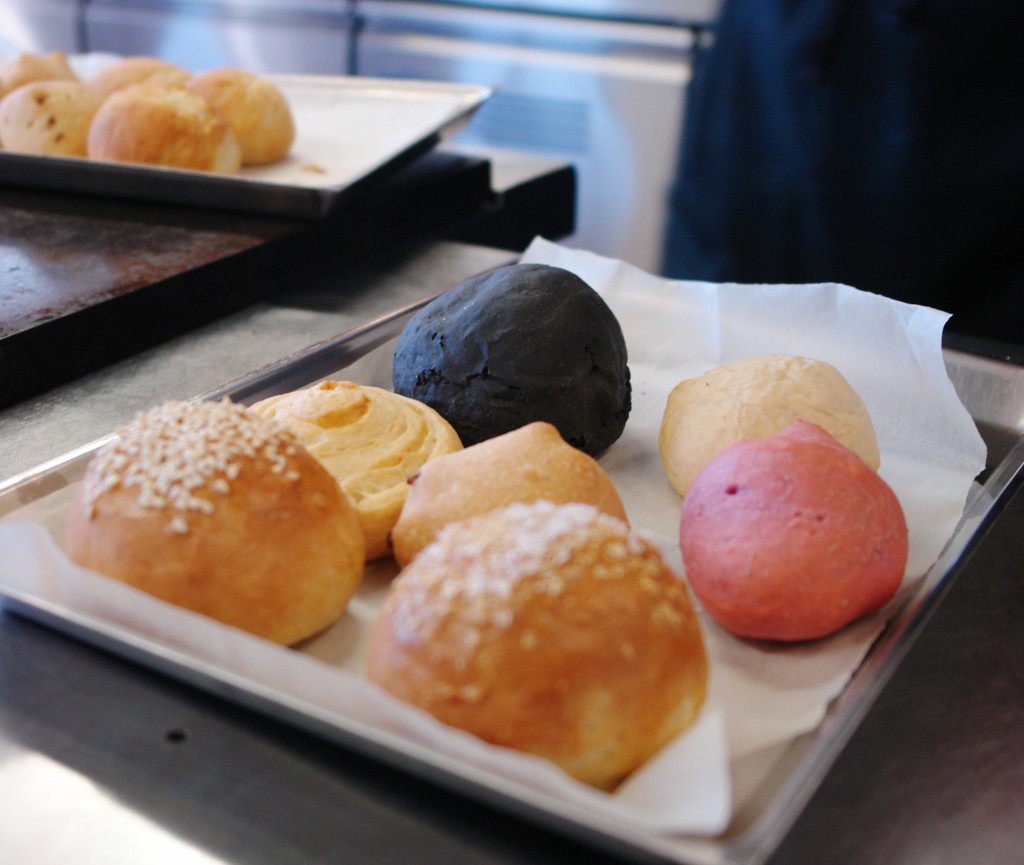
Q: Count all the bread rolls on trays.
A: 12